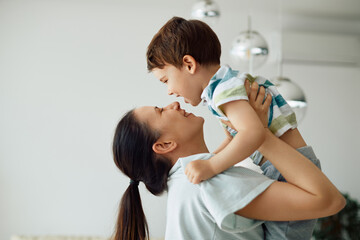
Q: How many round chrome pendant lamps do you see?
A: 3